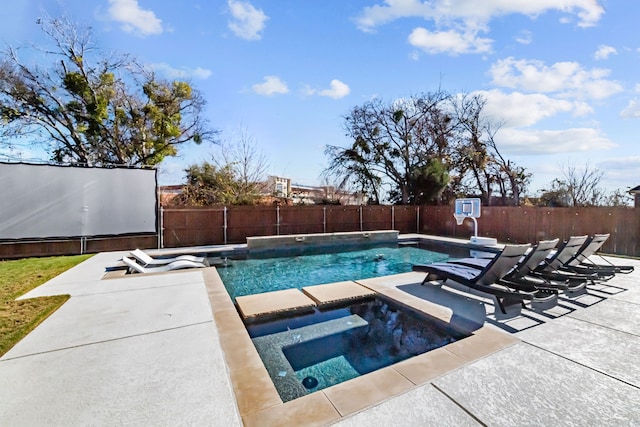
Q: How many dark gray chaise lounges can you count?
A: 4